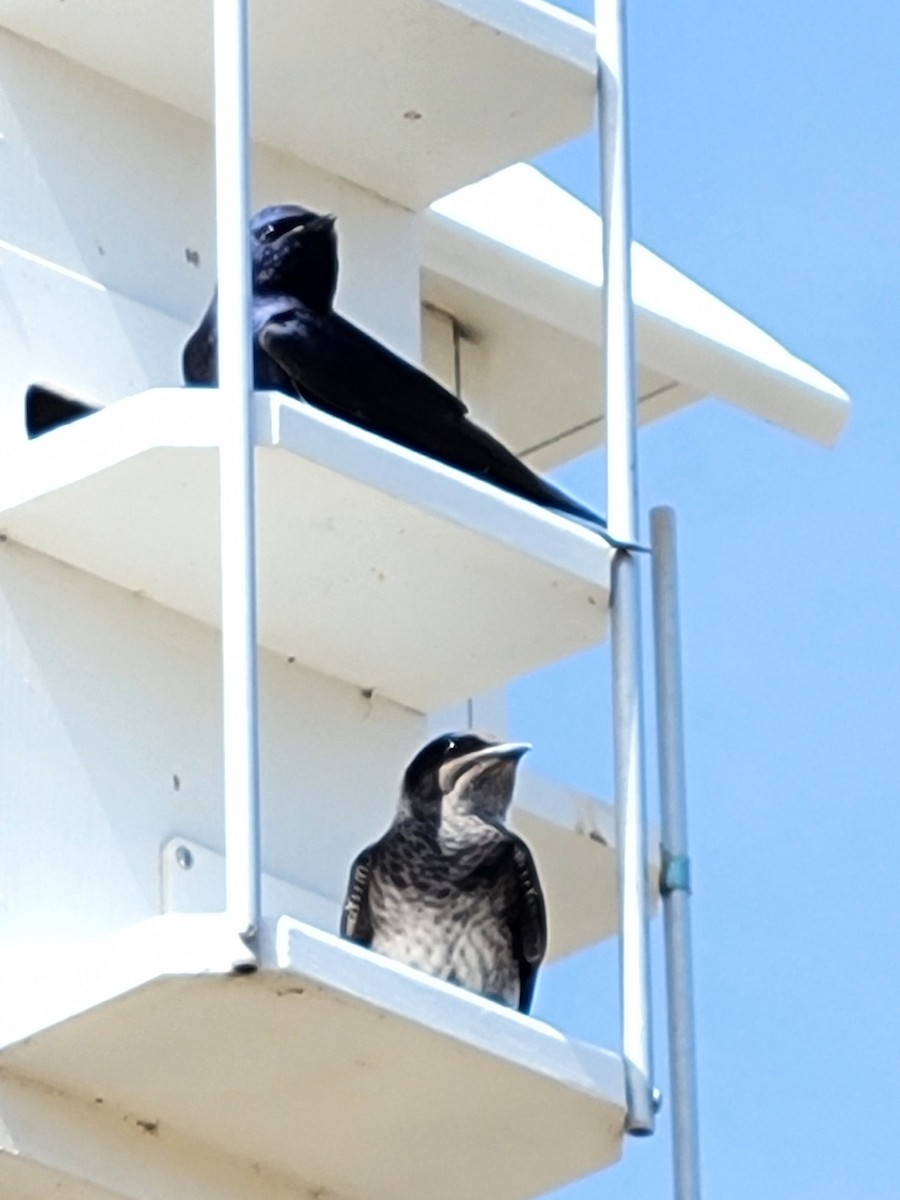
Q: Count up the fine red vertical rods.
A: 0